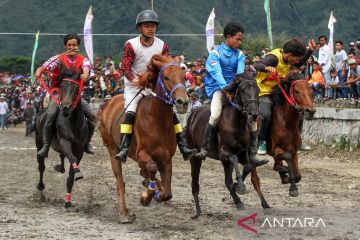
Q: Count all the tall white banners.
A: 3